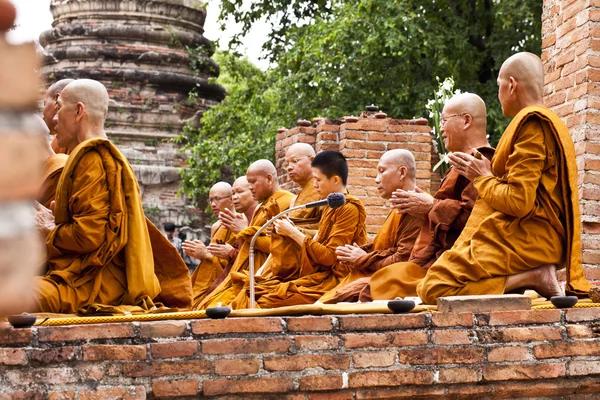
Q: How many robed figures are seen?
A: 11